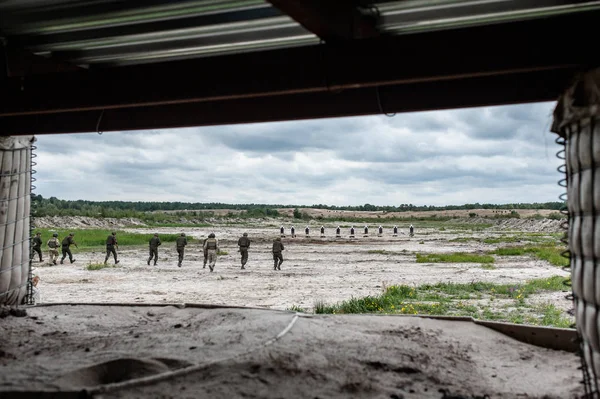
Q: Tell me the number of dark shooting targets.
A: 10